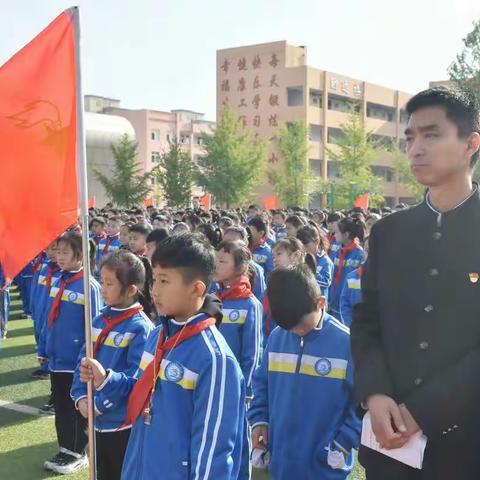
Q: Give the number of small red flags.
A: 5